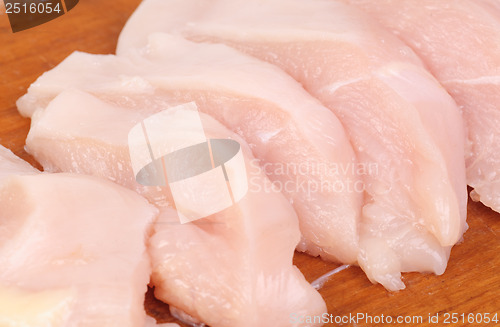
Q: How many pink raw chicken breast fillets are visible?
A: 5